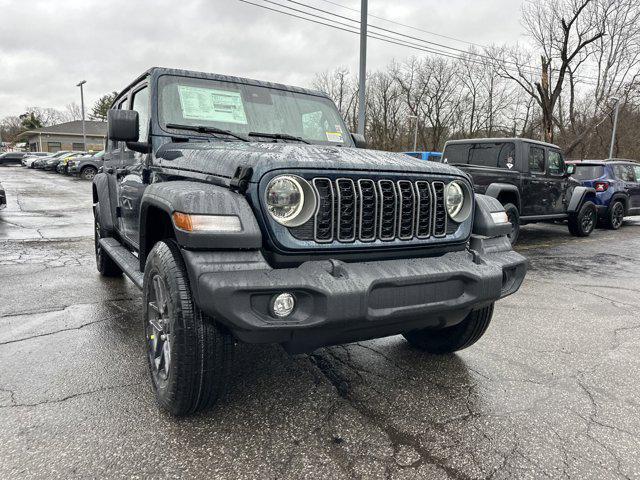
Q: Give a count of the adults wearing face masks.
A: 0